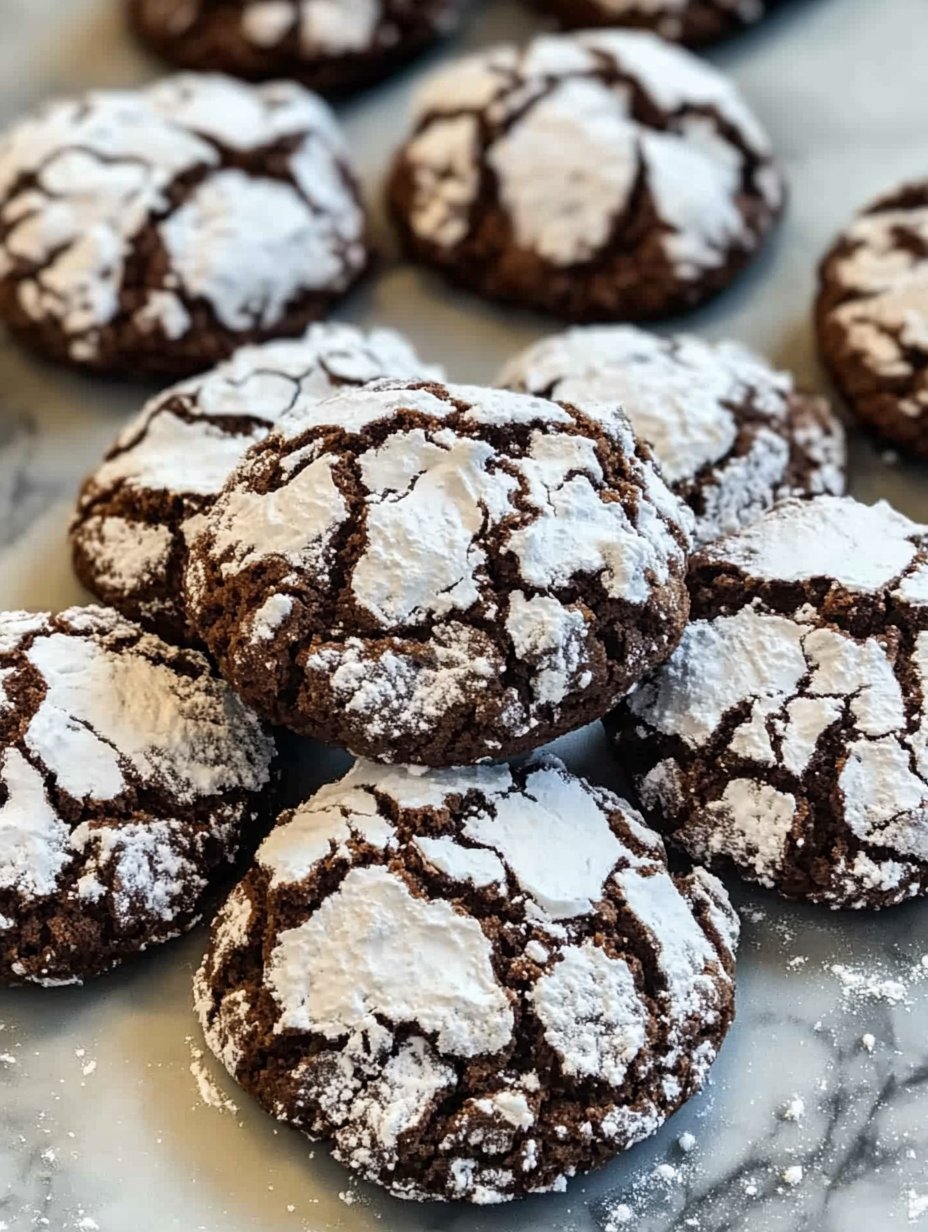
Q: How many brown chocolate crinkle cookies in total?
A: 11